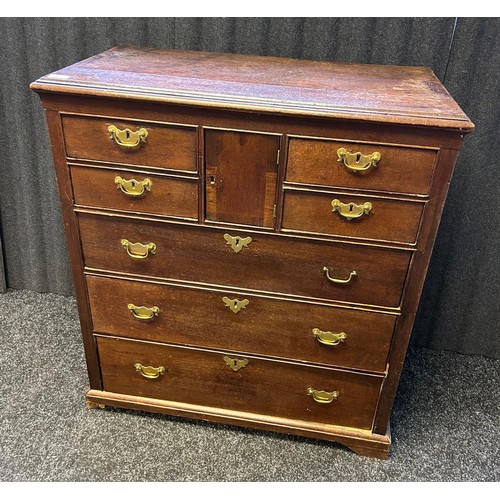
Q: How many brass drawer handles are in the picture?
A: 10